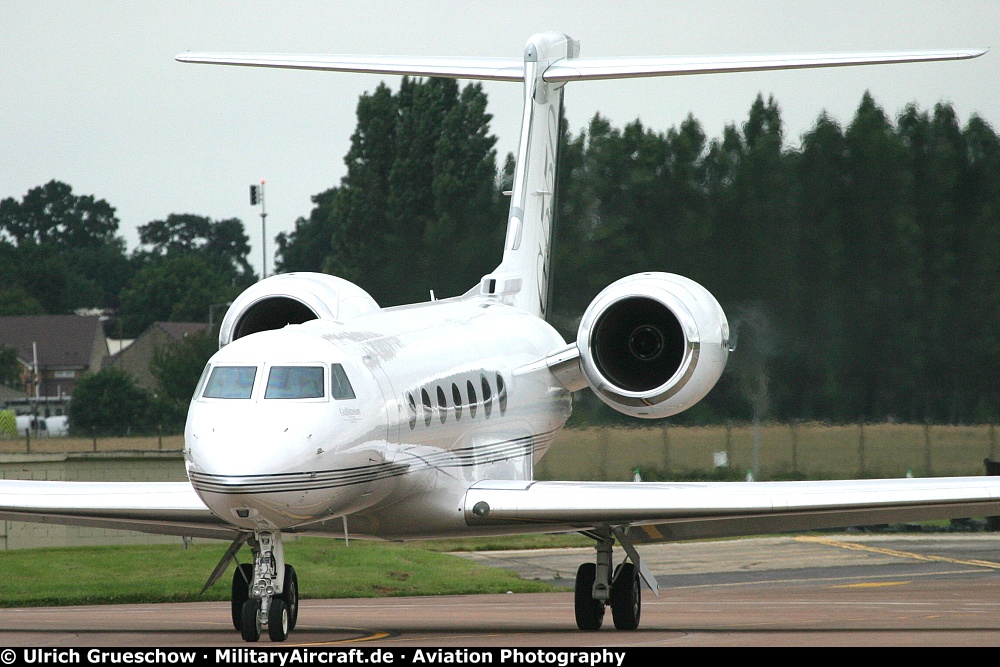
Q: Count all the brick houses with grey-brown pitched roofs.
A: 2